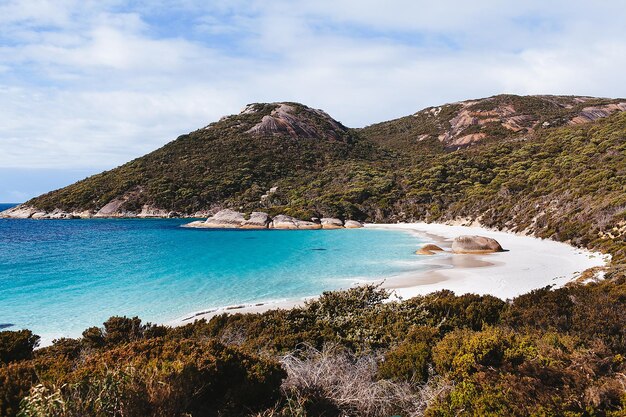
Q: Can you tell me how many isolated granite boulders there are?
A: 2